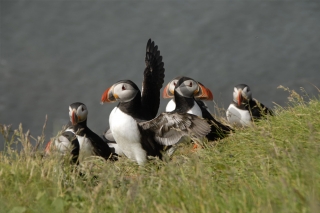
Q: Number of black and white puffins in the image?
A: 6